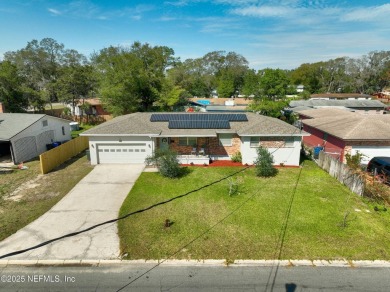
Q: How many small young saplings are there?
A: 2